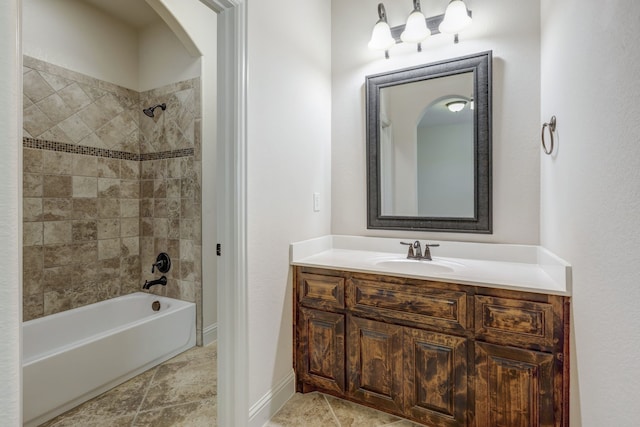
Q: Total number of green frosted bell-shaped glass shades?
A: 0